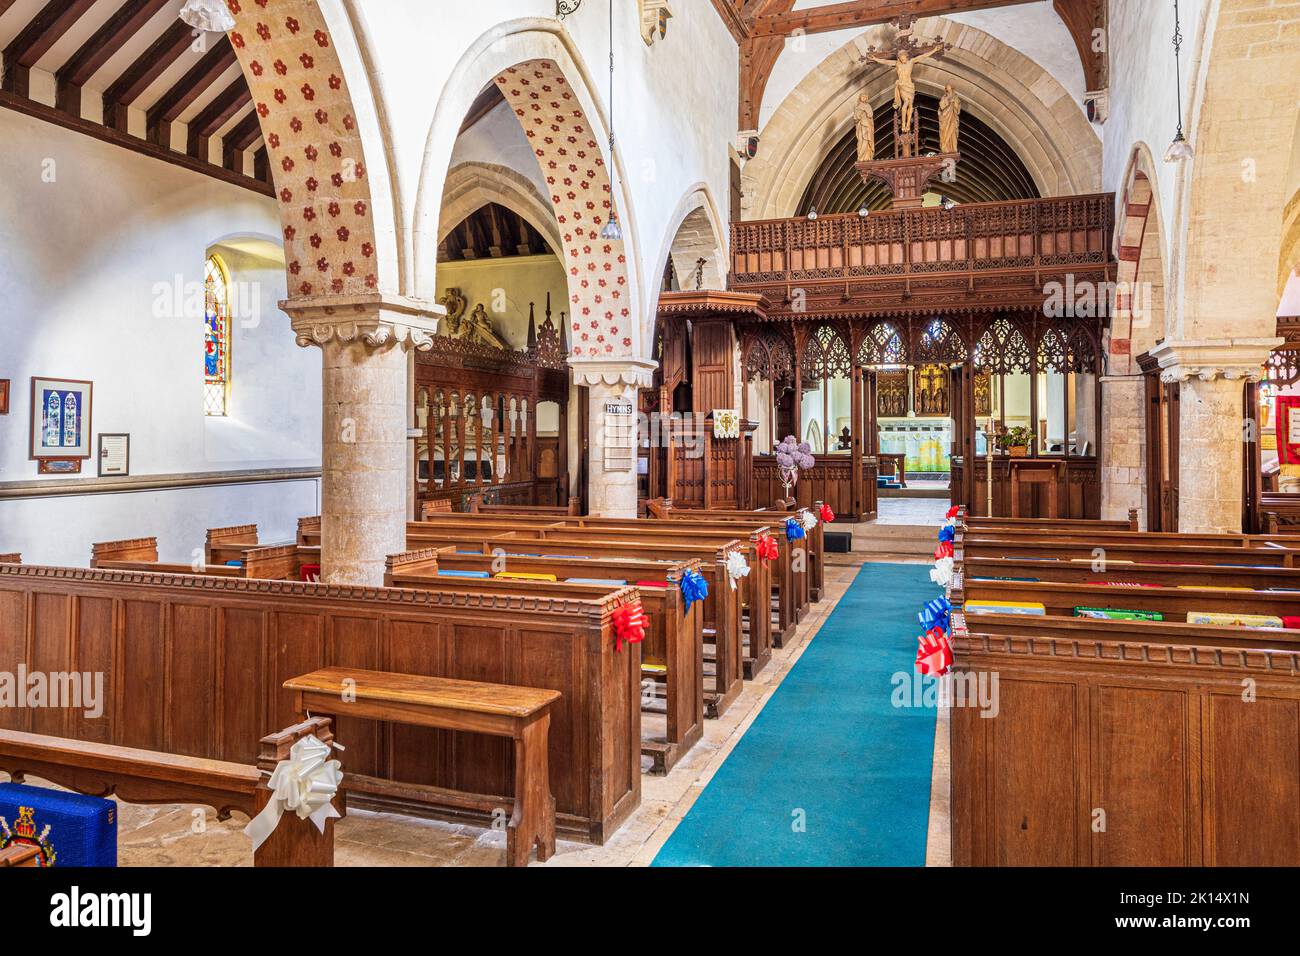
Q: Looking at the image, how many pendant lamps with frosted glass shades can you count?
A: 3